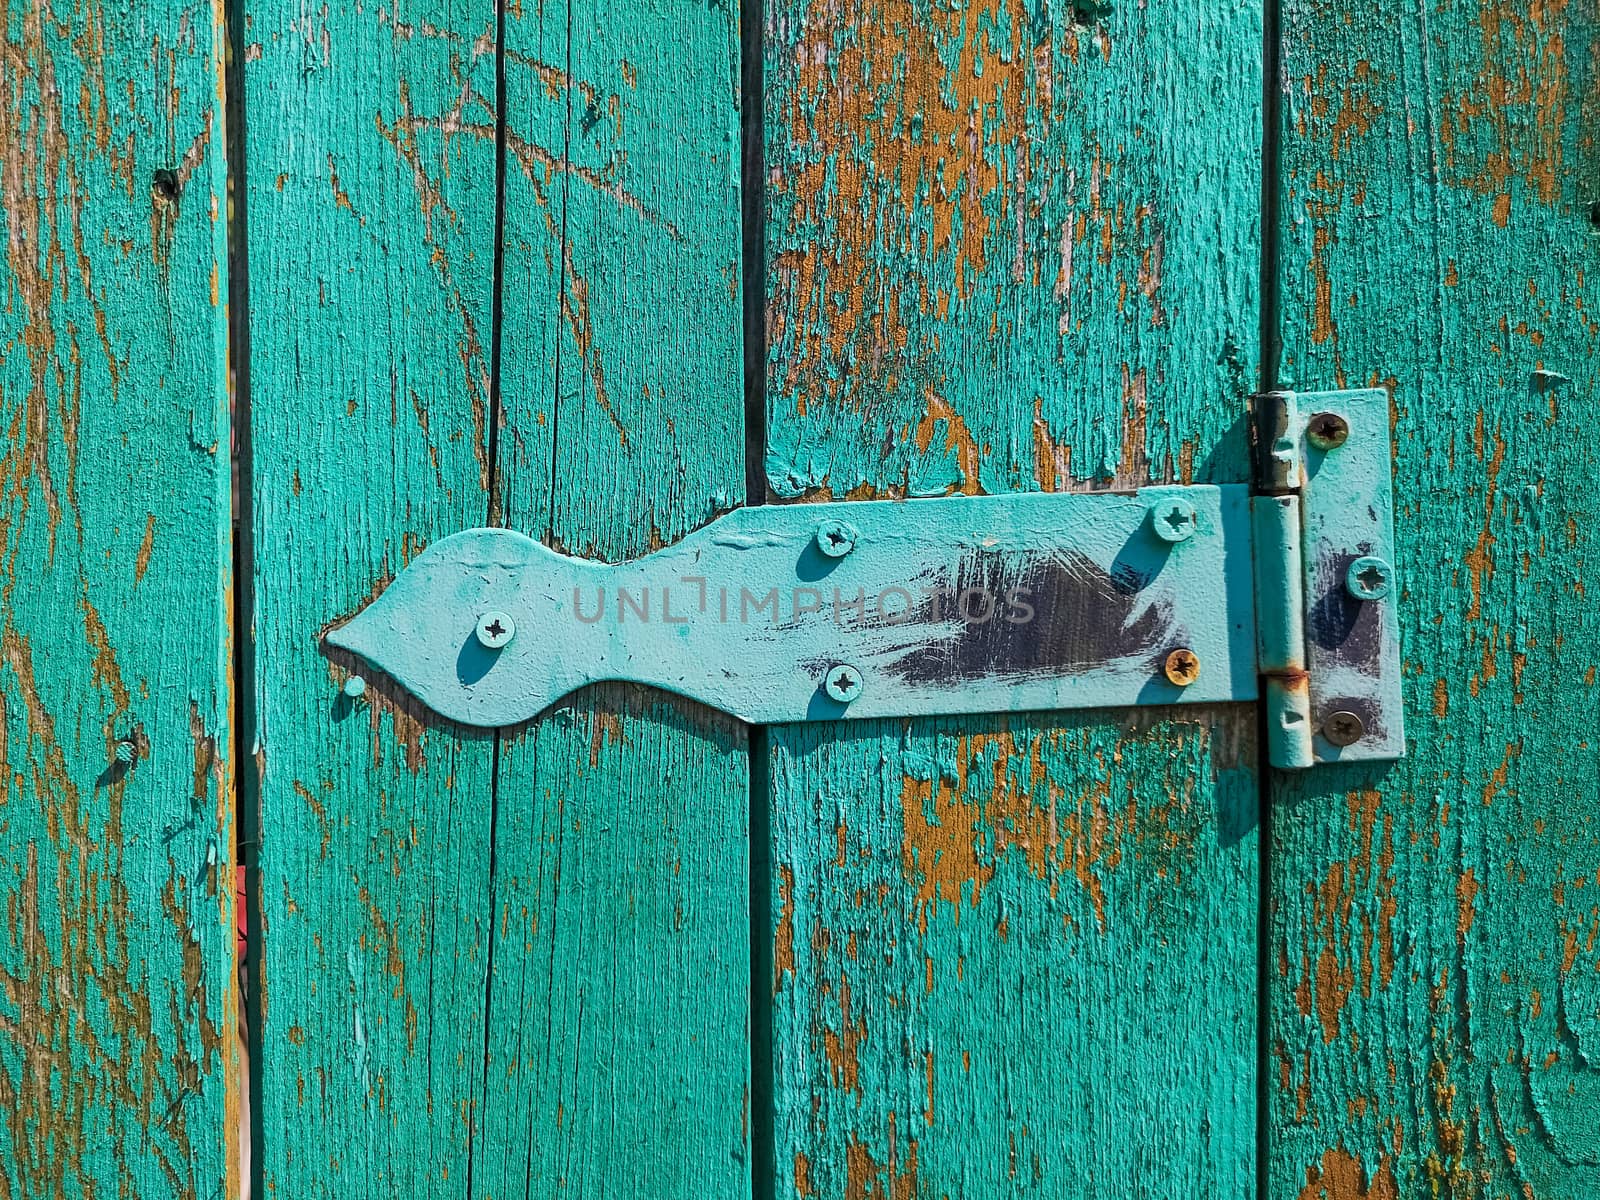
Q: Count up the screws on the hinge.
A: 8